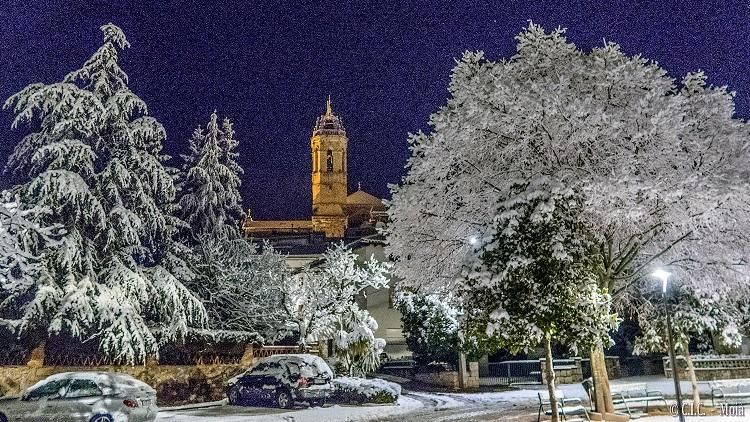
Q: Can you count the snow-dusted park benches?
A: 3